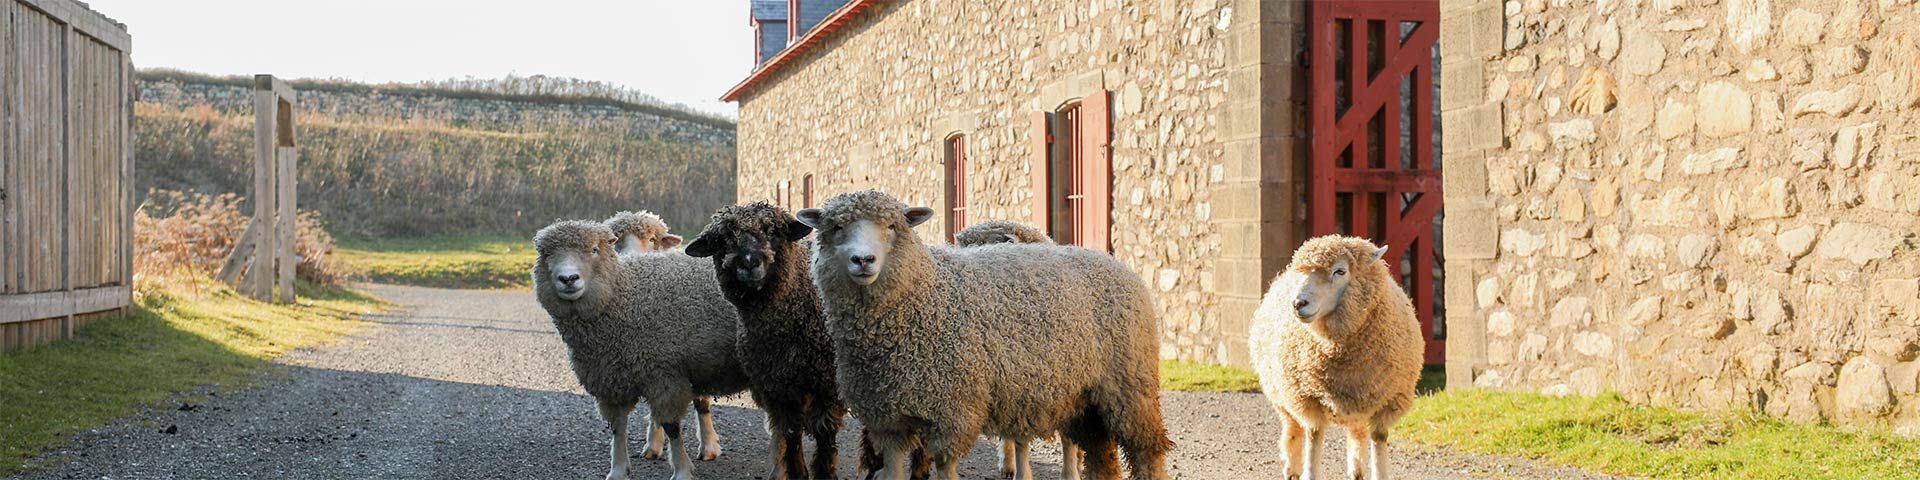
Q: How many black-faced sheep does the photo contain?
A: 1